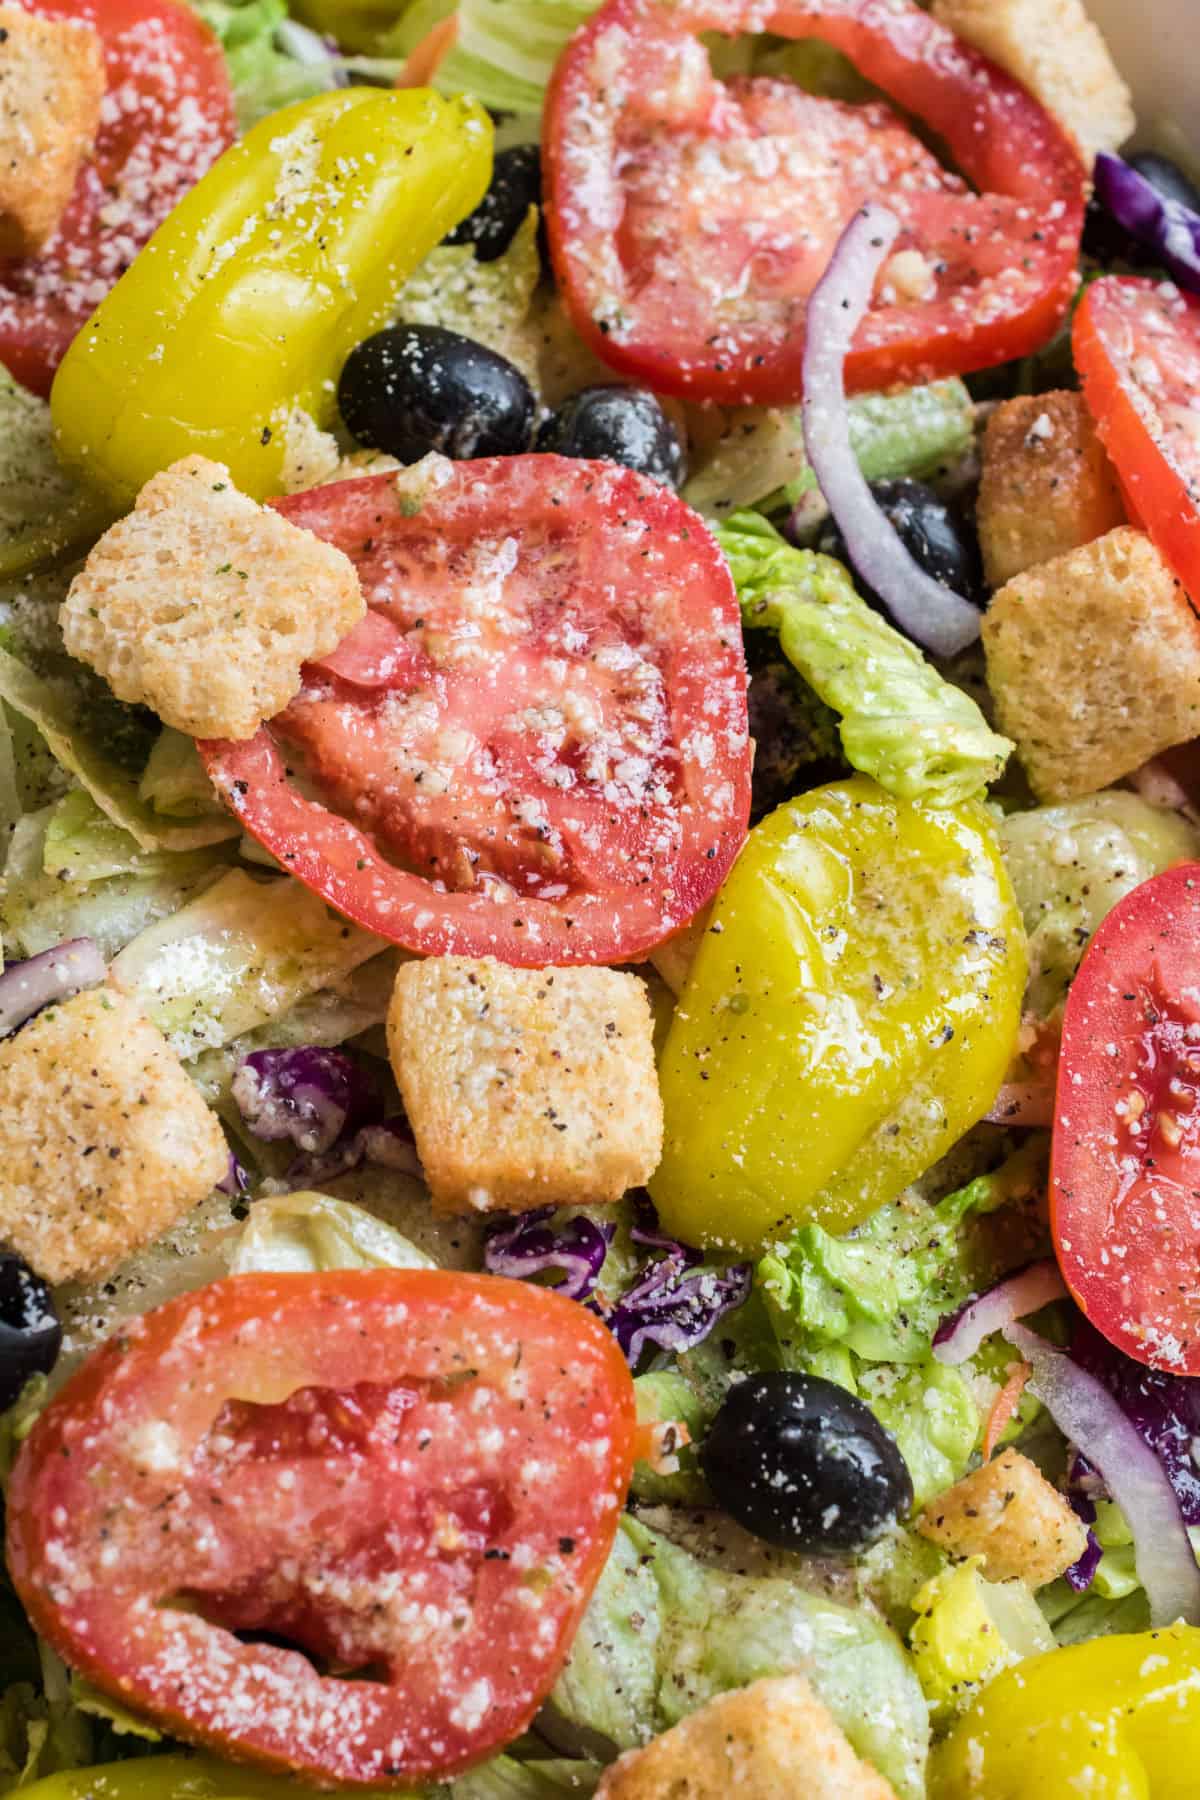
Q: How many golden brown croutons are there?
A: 9